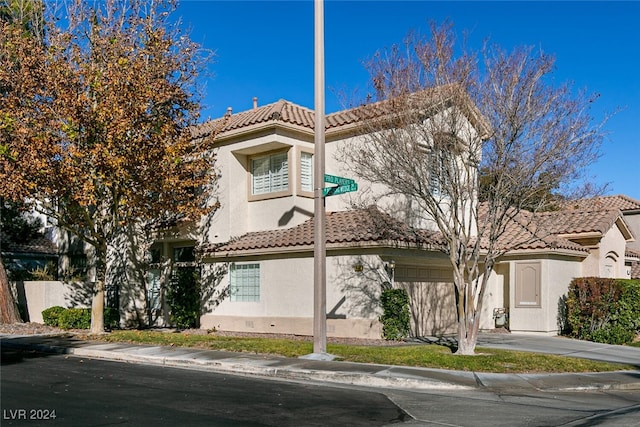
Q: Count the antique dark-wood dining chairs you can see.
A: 0